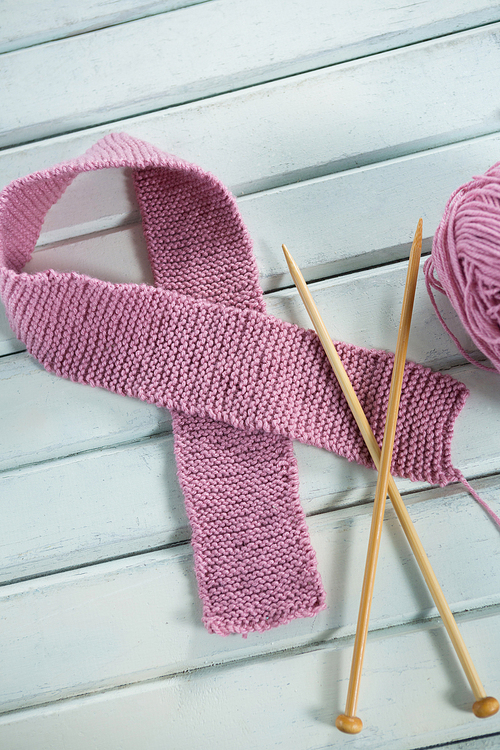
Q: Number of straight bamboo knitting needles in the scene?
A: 2